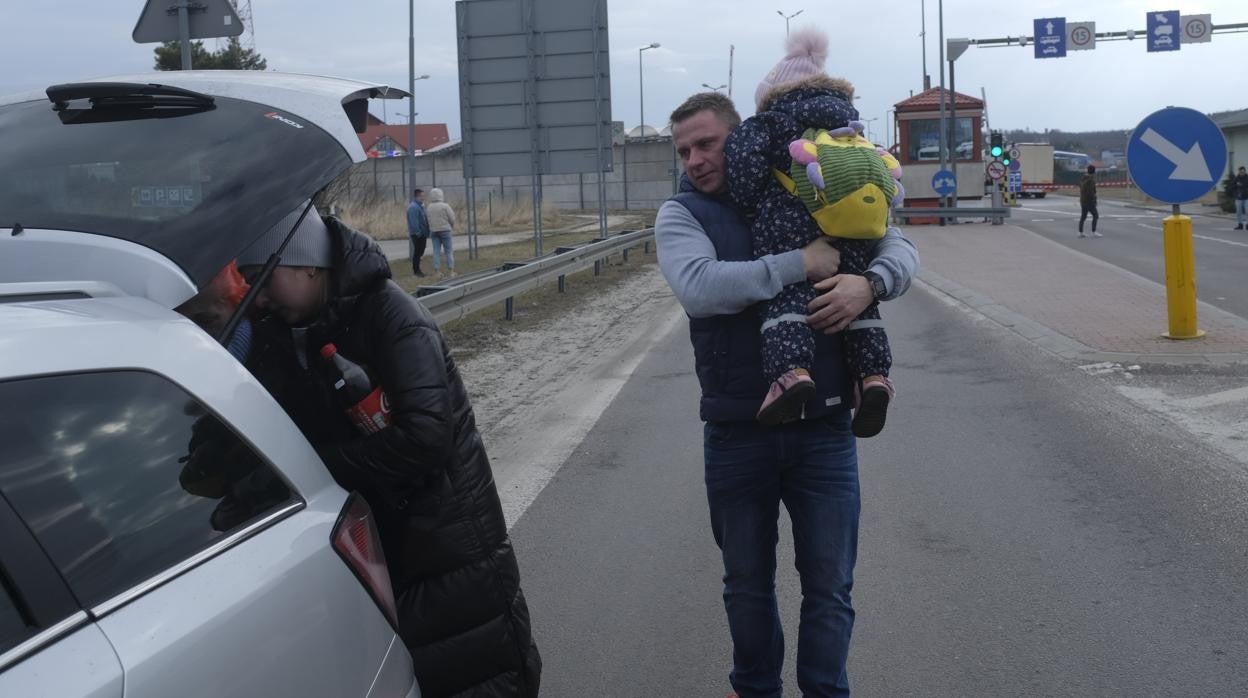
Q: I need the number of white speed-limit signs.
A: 2